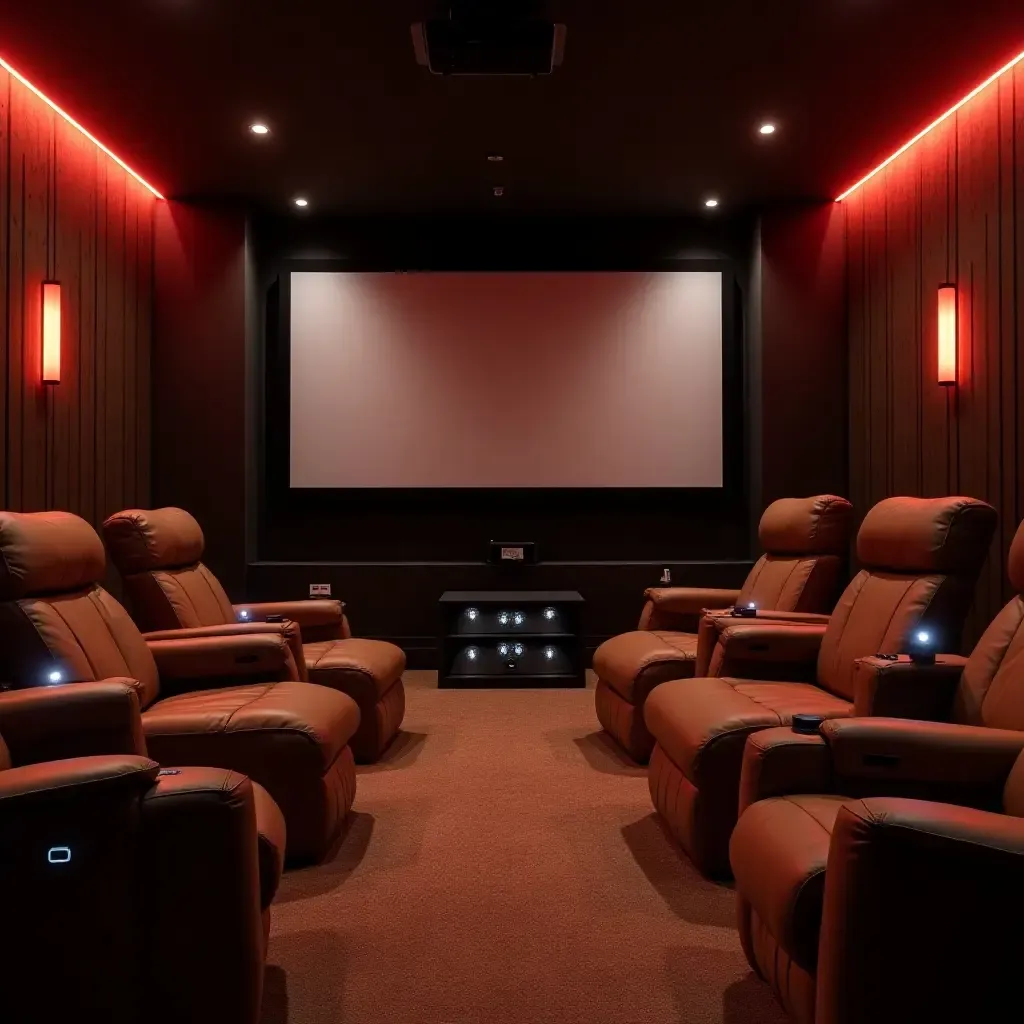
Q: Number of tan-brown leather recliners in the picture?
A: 6